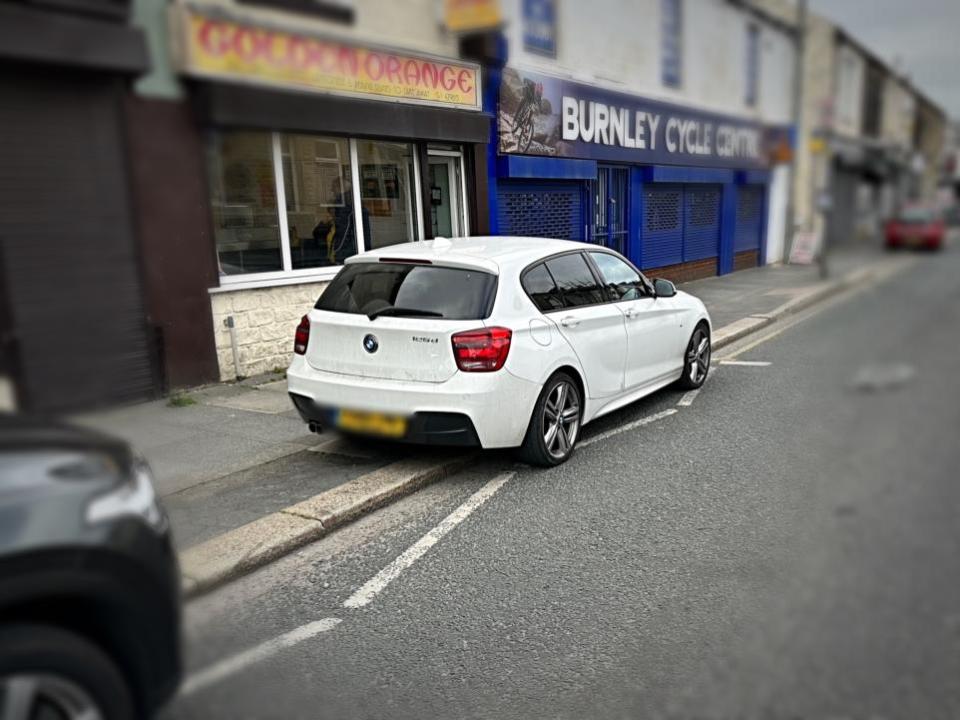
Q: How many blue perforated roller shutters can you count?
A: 4